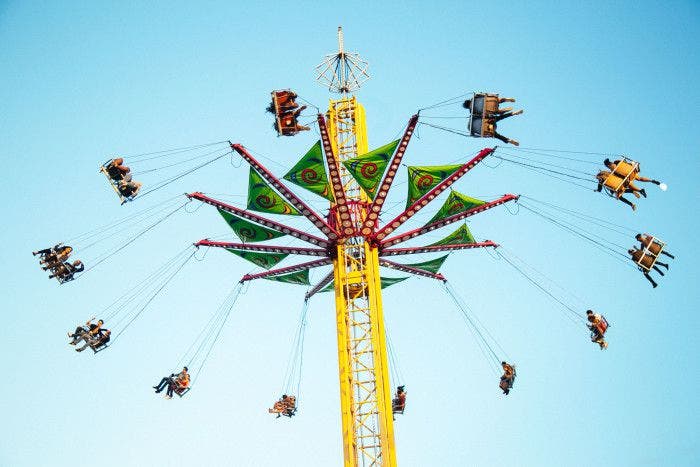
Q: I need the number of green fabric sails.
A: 12